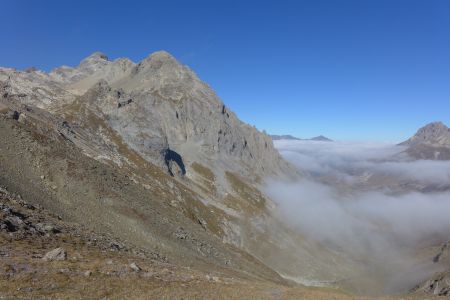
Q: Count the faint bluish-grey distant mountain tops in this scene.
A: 2